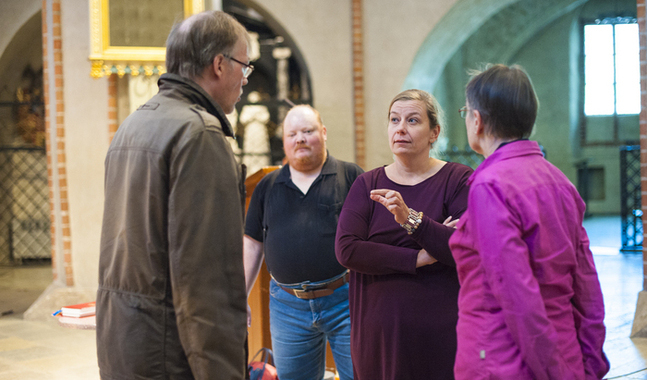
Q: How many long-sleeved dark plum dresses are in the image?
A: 1